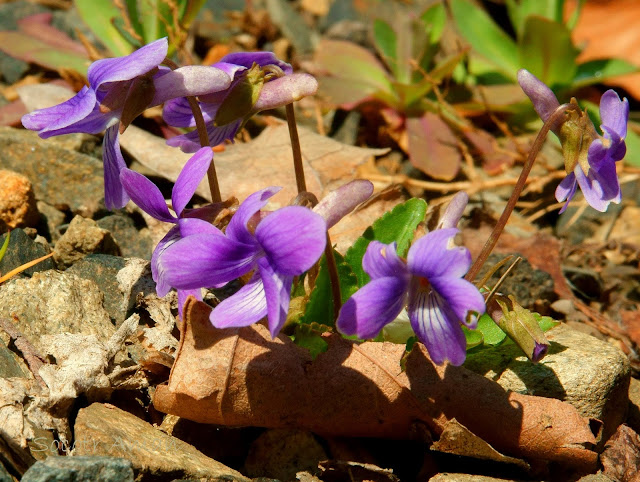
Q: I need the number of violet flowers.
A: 6